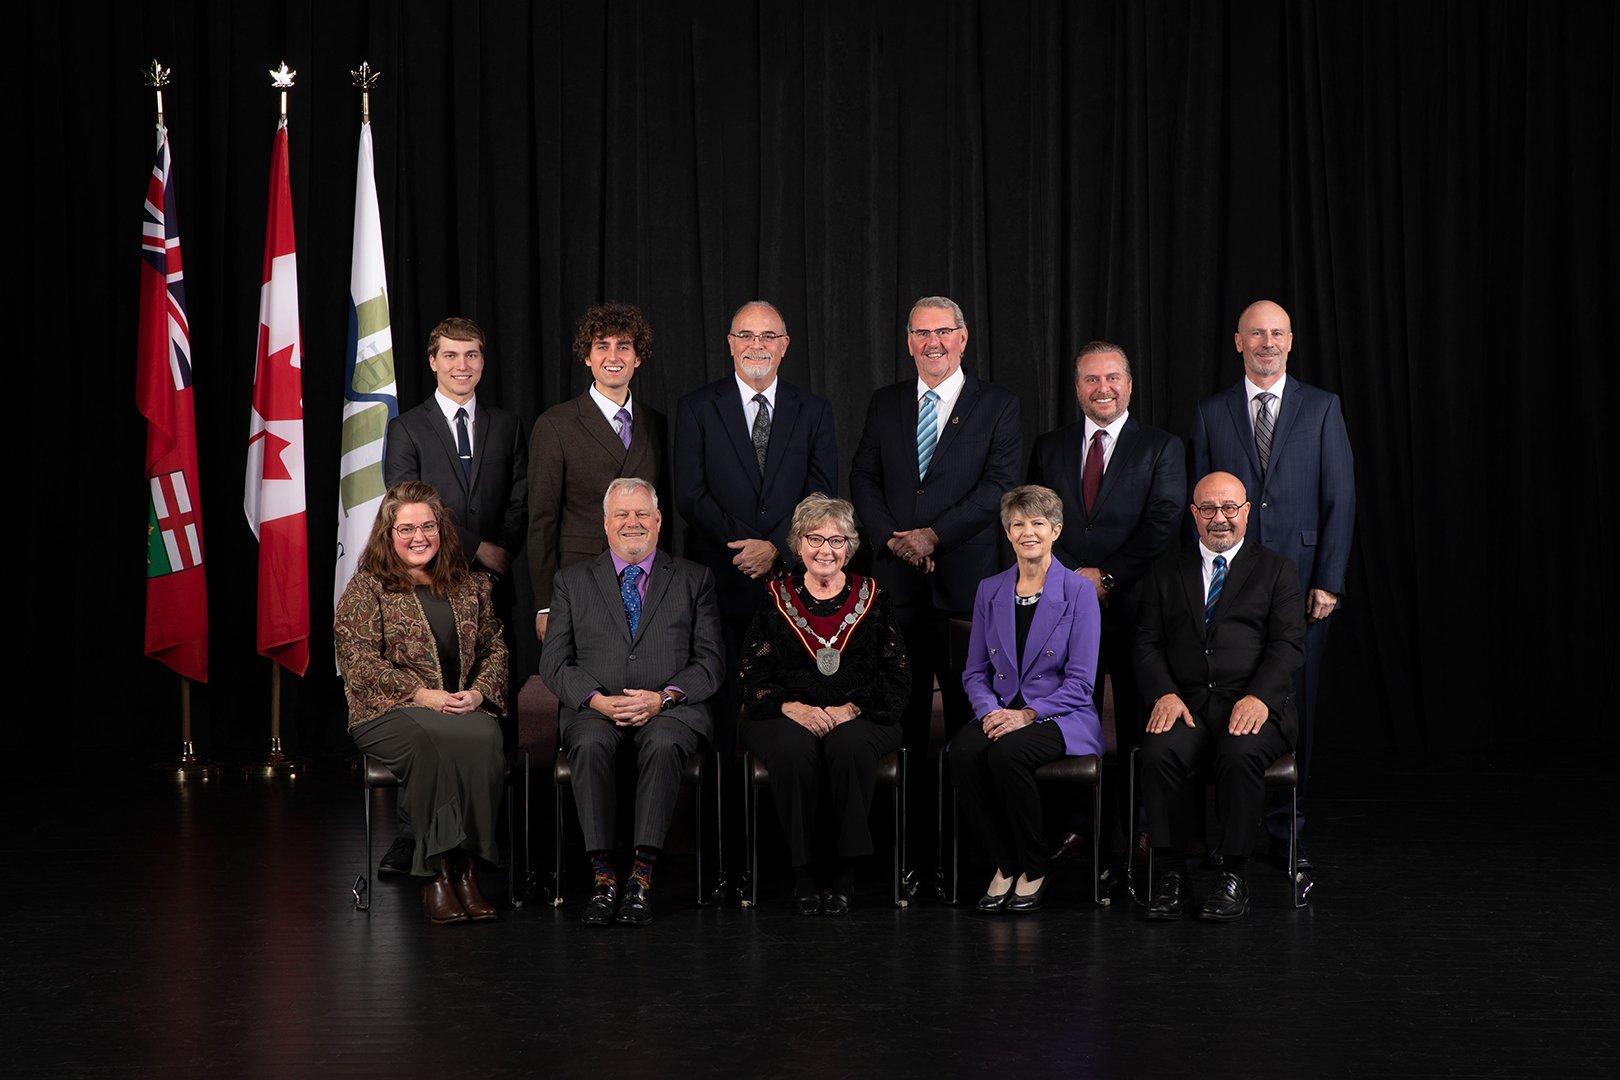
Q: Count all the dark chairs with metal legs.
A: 5